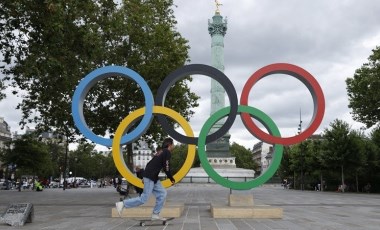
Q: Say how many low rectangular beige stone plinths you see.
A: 2